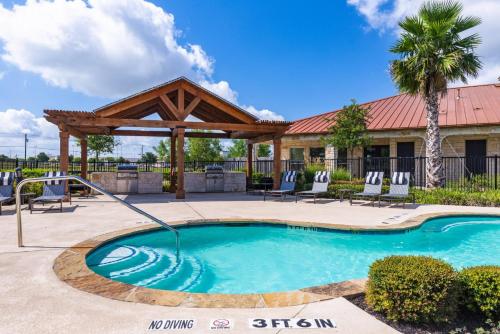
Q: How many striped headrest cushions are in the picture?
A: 6